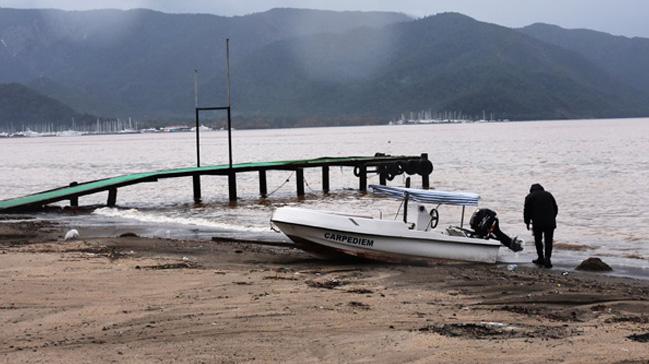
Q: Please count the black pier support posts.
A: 10